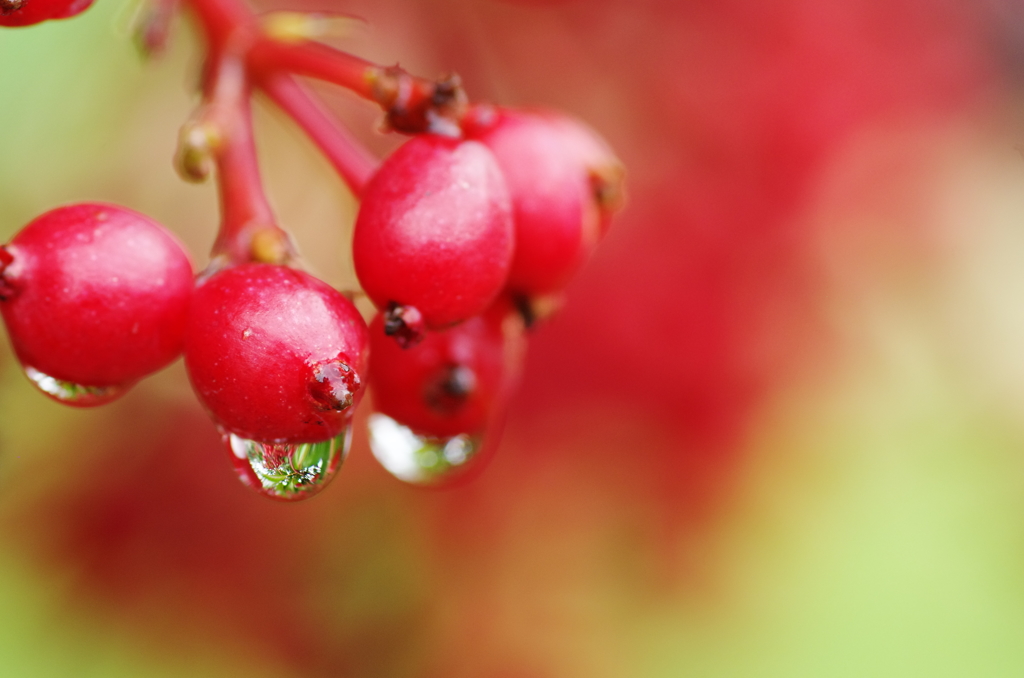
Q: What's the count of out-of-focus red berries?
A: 2